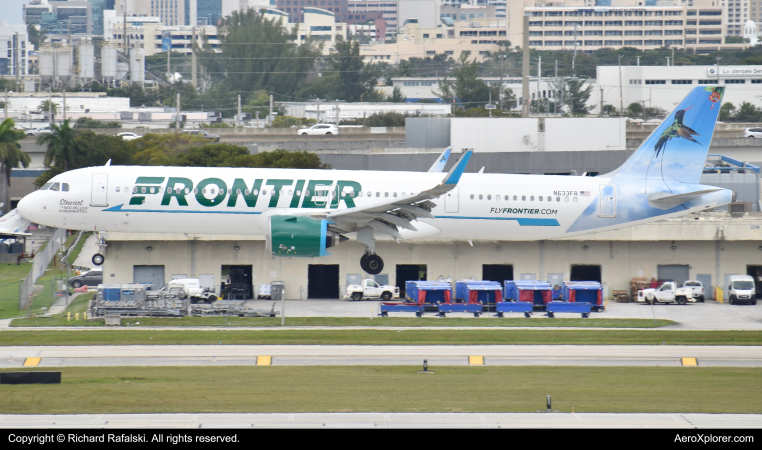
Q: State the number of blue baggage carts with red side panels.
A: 4